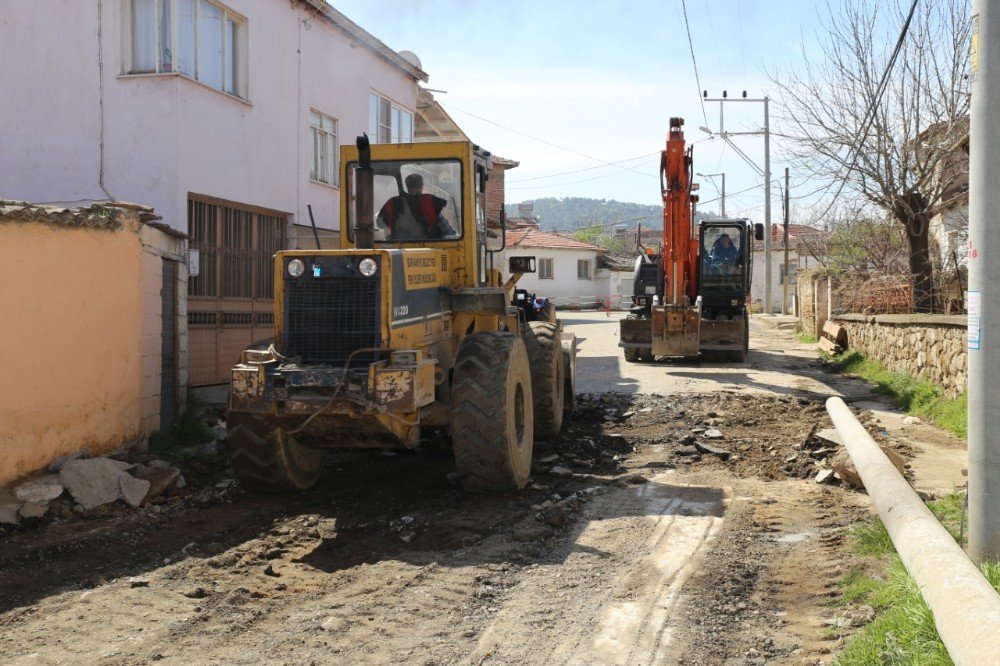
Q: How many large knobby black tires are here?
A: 3